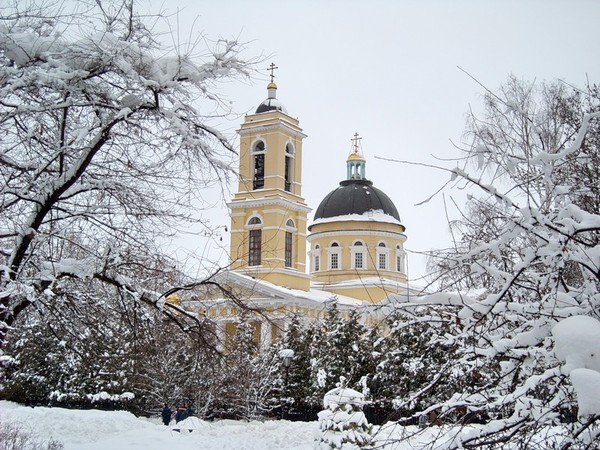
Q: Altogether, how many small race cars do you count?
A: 0